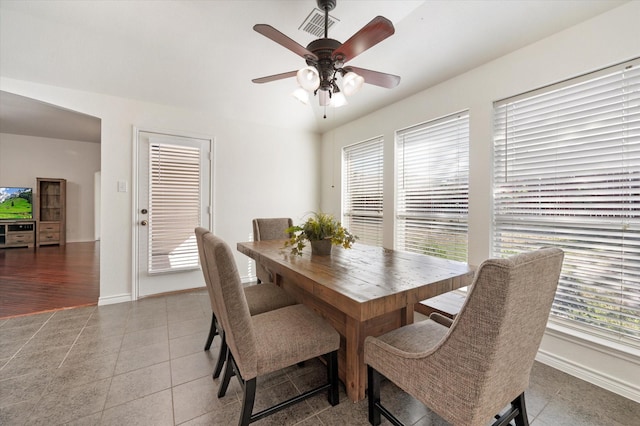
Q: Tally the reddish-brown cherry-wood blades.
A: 5